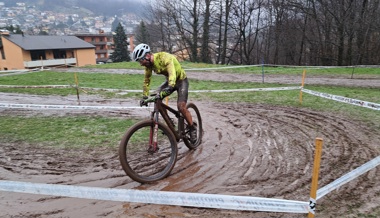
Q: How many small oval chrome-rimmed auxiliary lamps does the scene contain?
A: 0